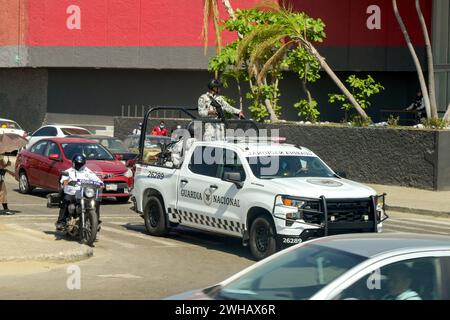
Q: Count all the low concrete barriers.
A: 1